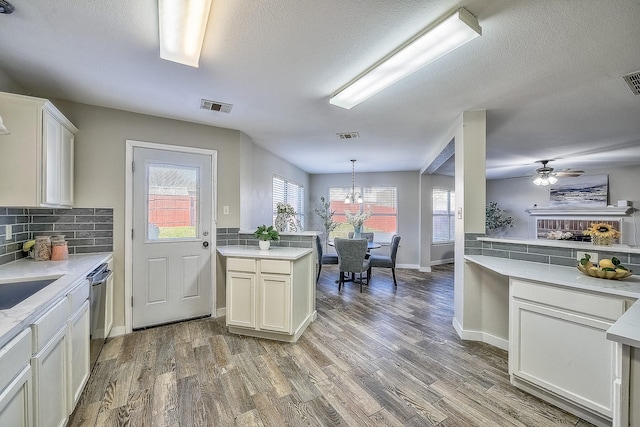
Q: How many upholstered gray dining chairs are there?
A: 4